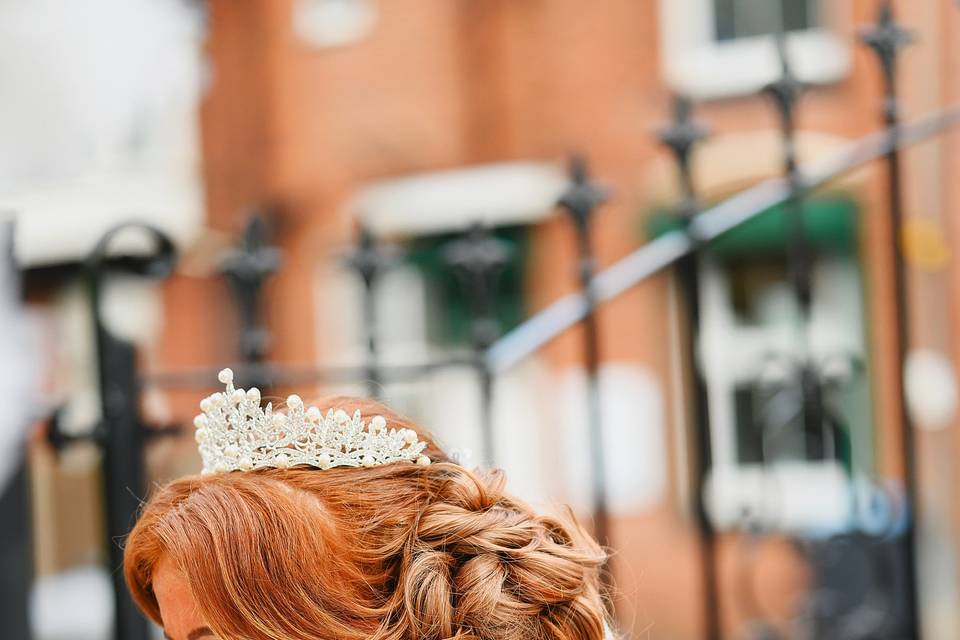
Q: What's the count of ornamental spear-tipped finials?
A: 7